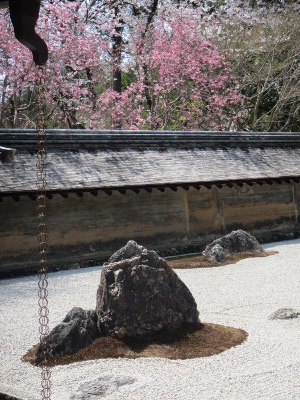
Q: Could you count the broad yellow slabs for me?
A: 0